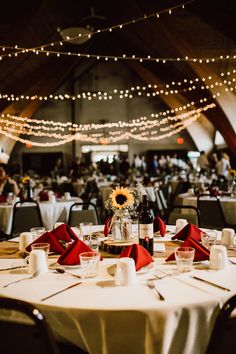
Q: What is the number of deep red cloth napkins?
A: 8